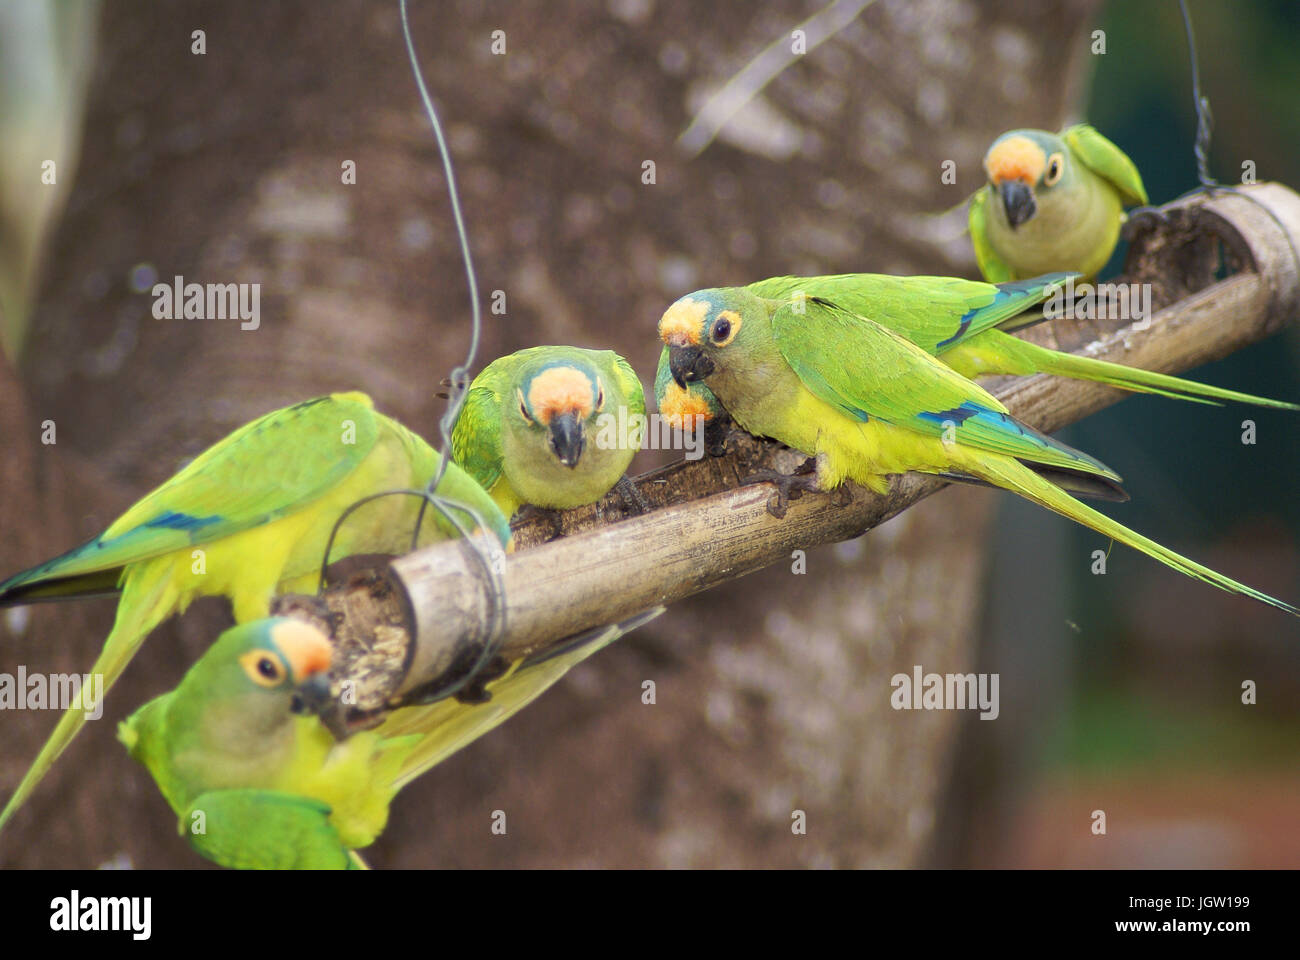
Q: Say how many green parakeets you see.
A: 6